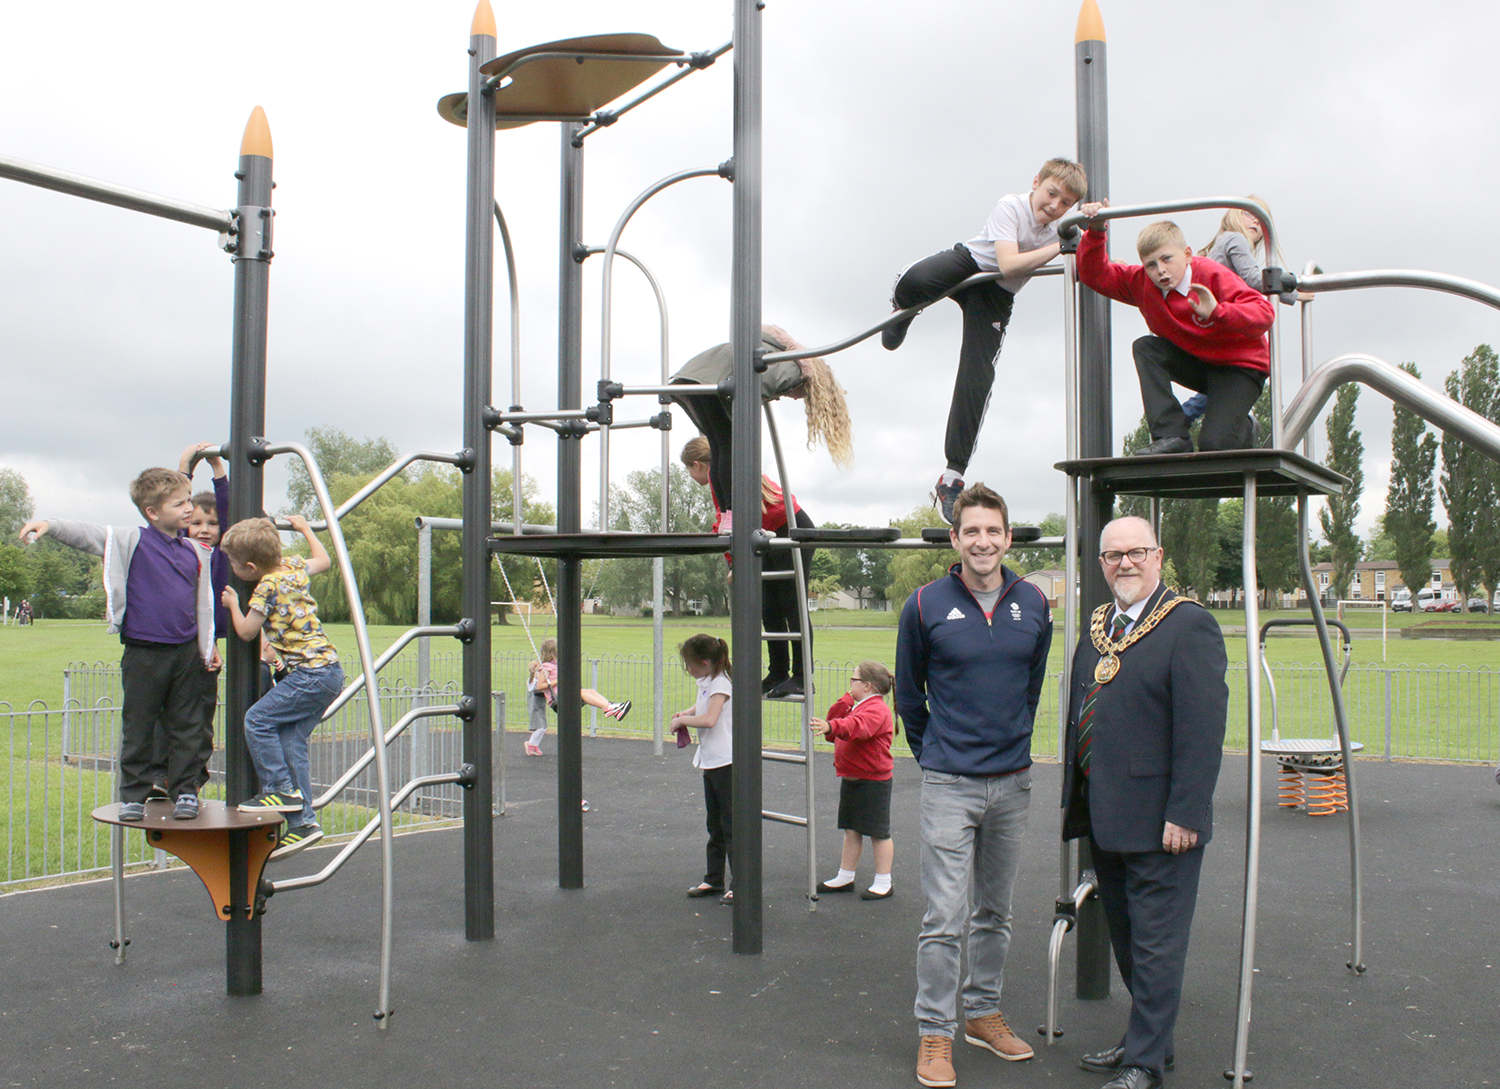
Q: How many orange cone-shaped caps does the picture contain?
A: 3